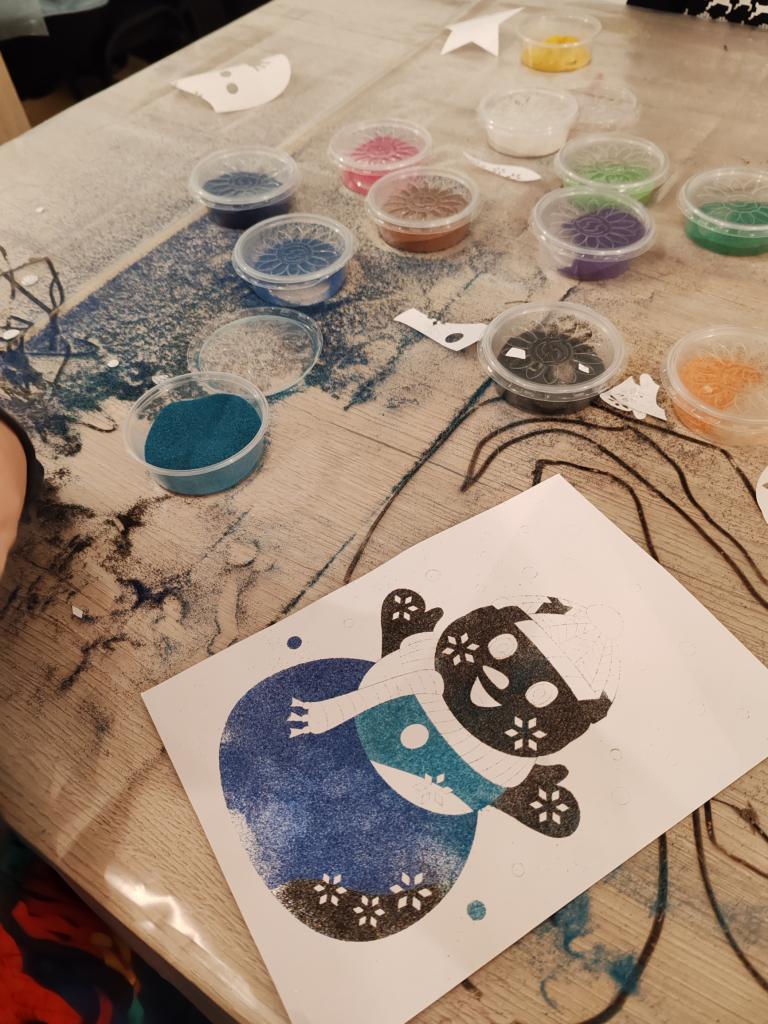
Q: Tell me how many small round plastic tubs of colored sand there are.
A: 12